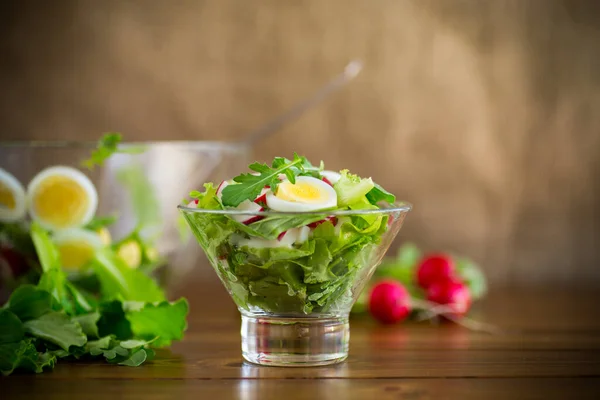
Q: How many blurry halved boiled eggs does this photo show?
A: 3